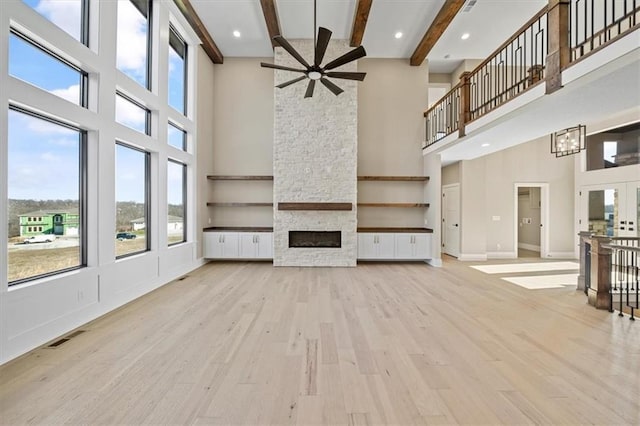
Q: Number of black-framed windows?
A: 9